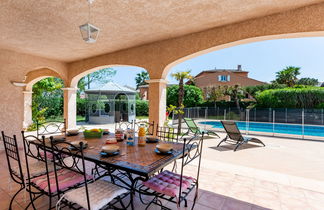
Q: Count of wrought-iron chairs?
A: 8